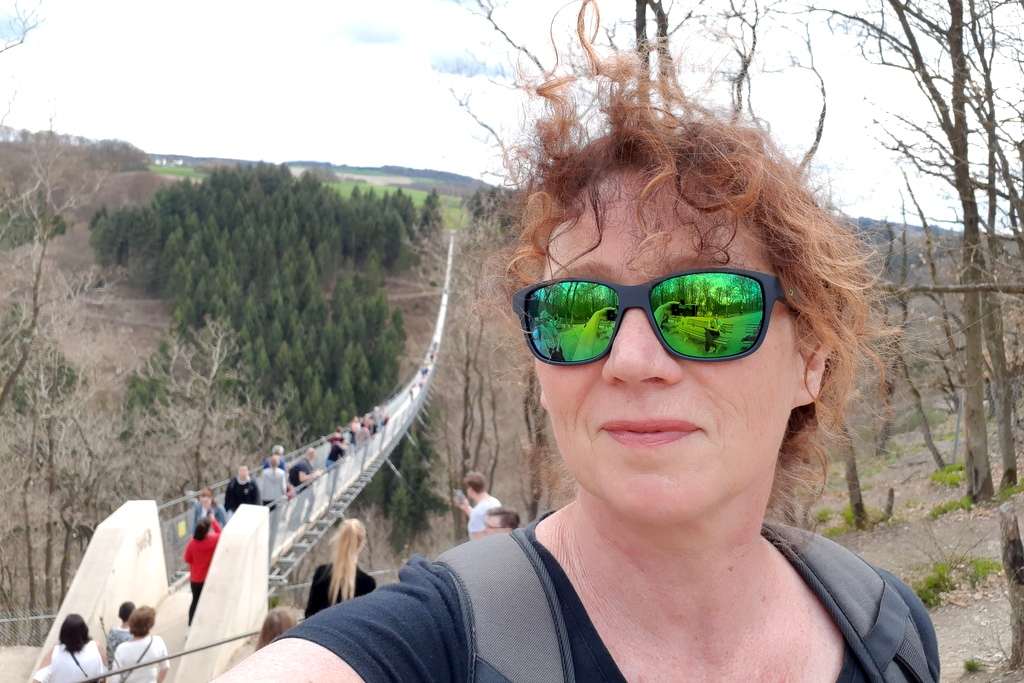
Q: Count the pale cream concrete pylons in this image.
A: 2